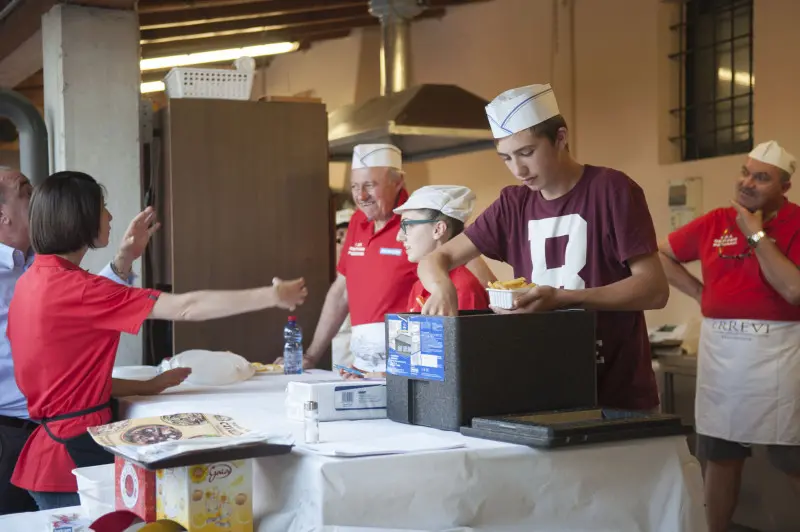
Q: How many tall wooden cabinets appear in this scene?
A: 1